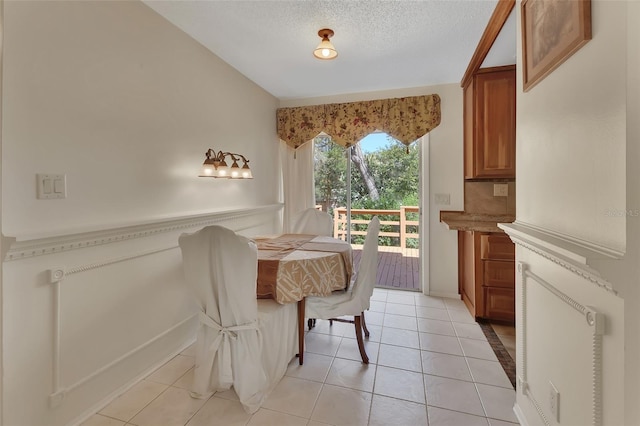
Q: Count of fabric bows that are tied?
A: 1